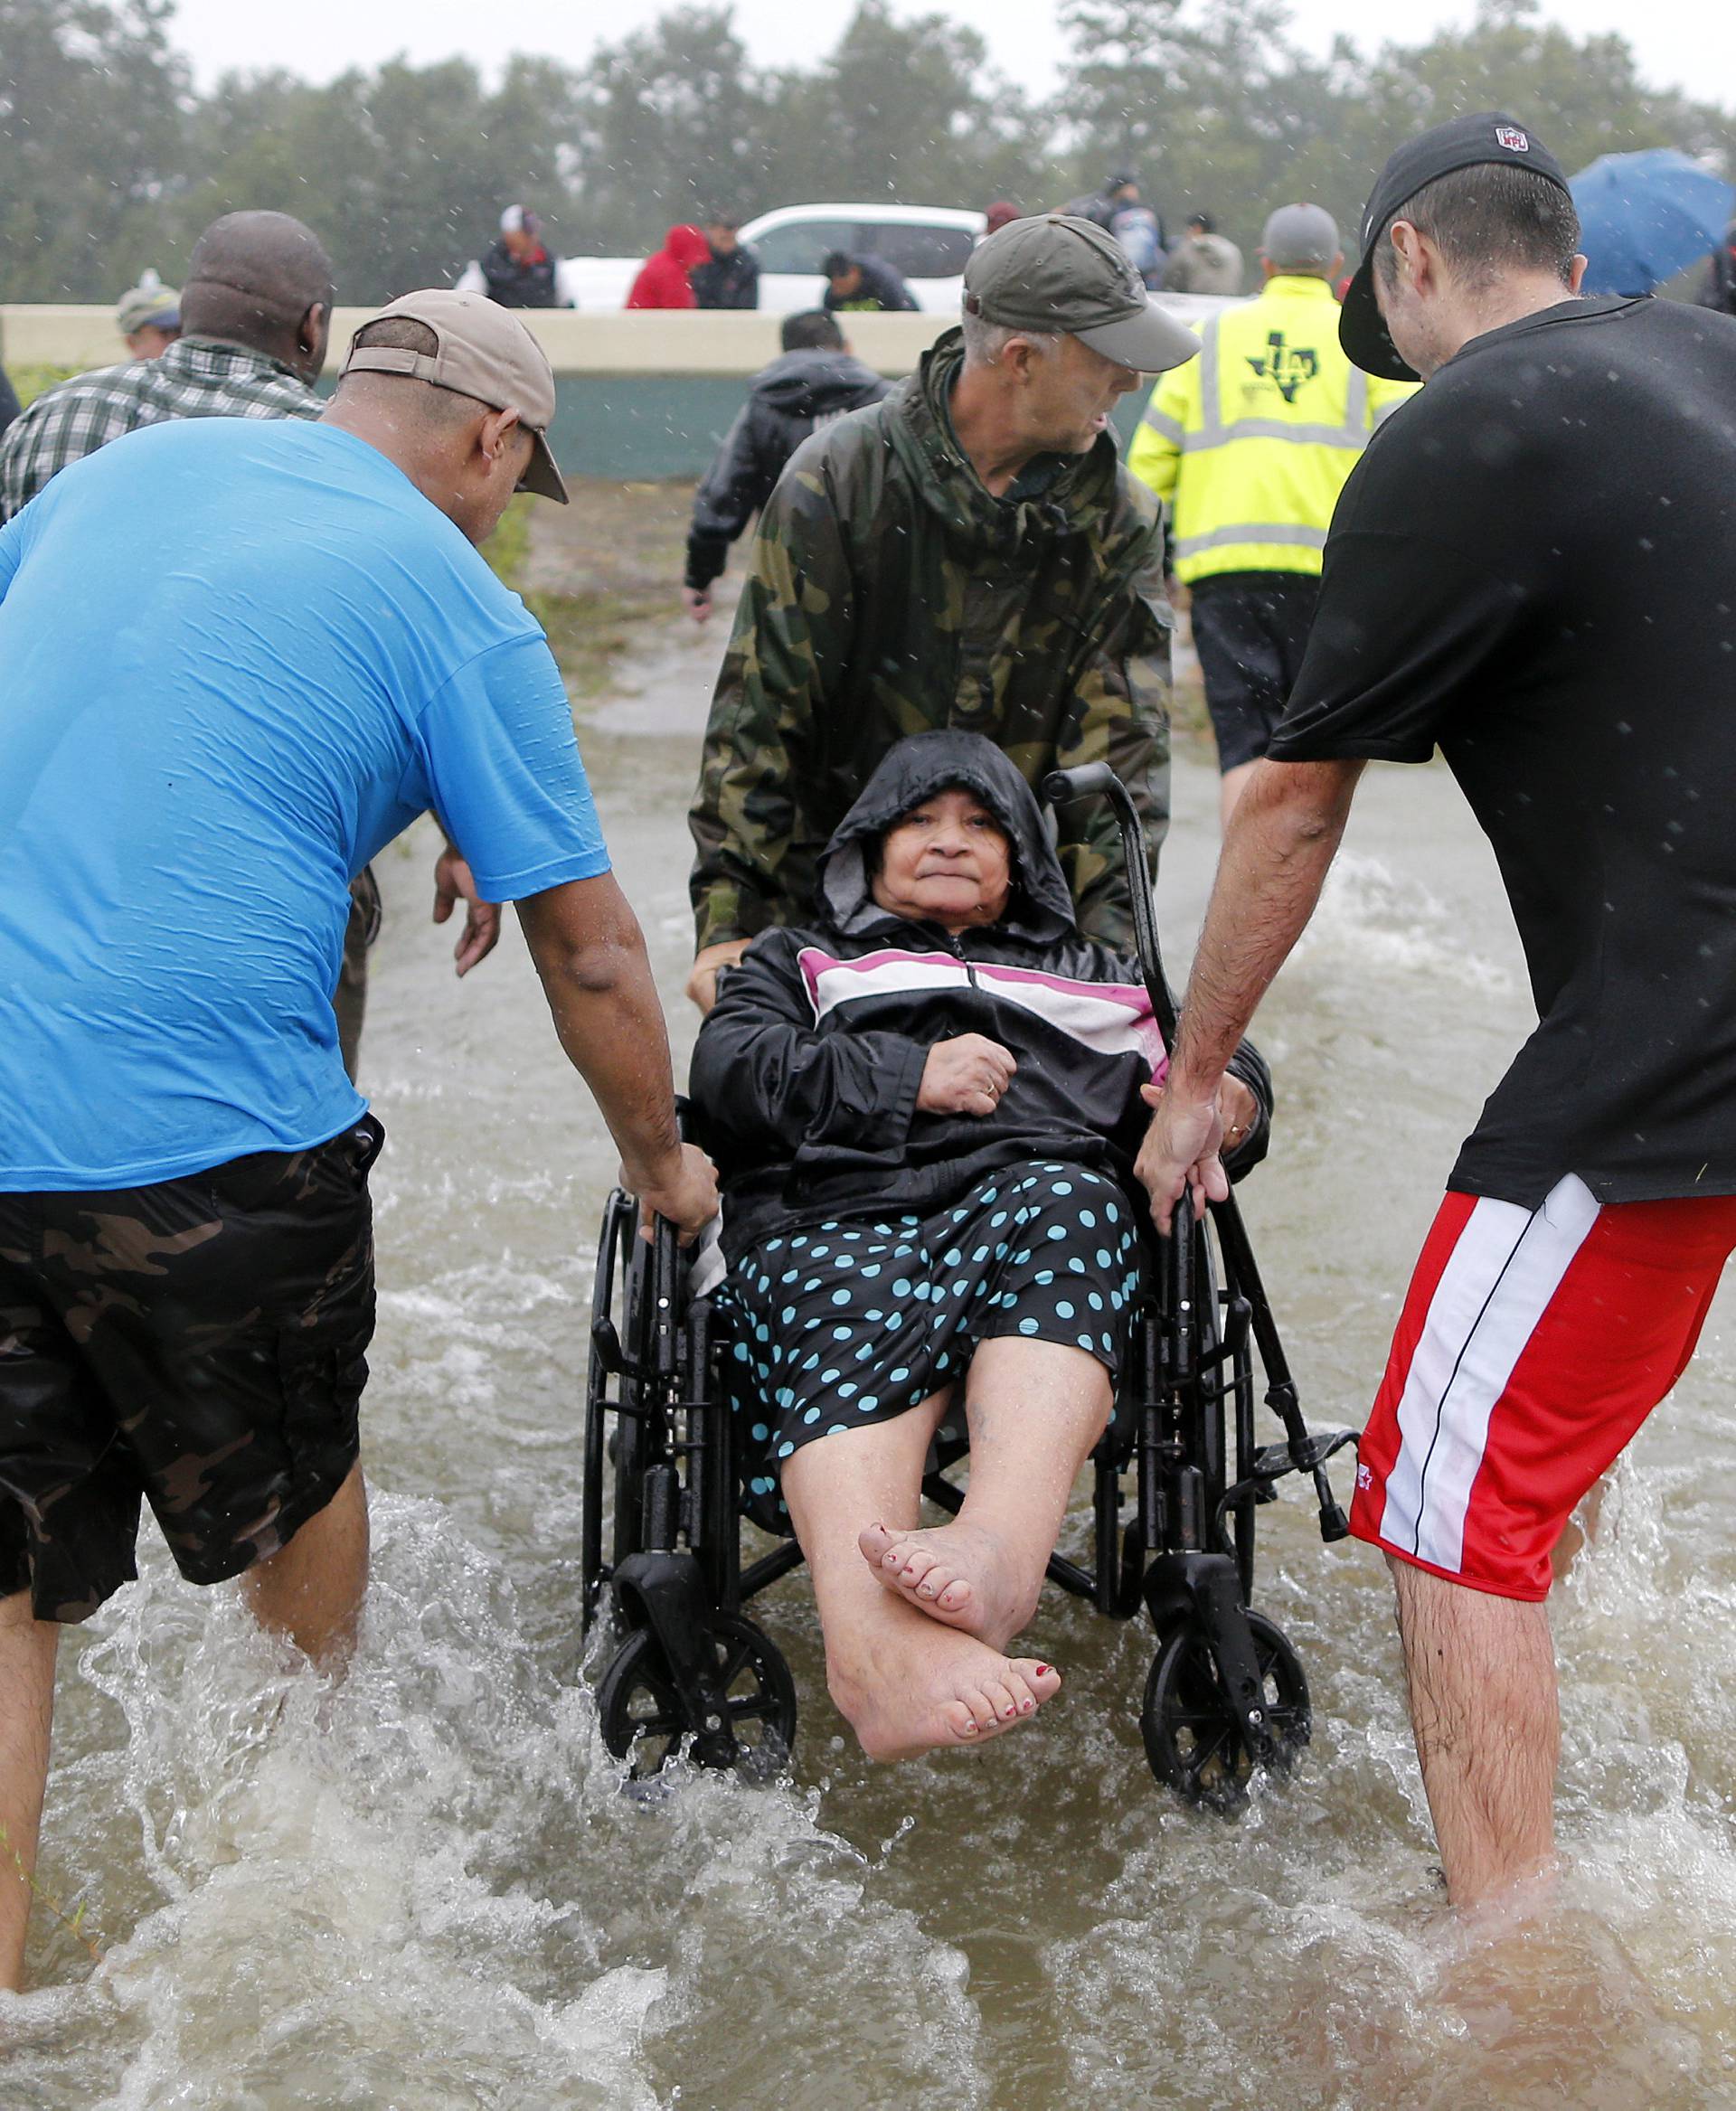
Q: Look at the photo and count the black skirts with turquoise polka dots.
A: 1